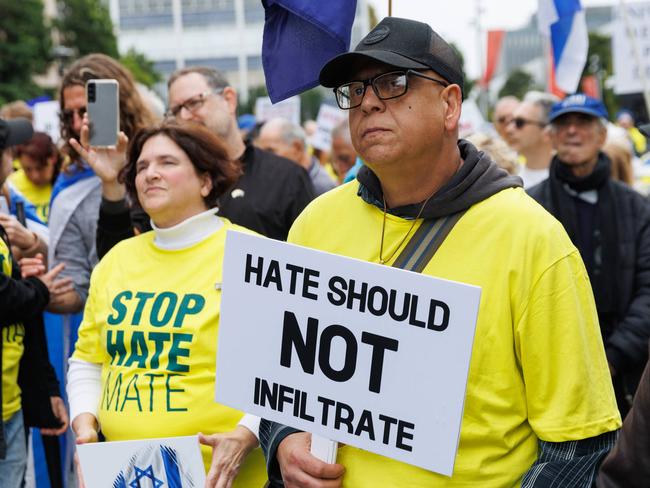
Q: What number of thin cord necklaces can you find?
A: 1